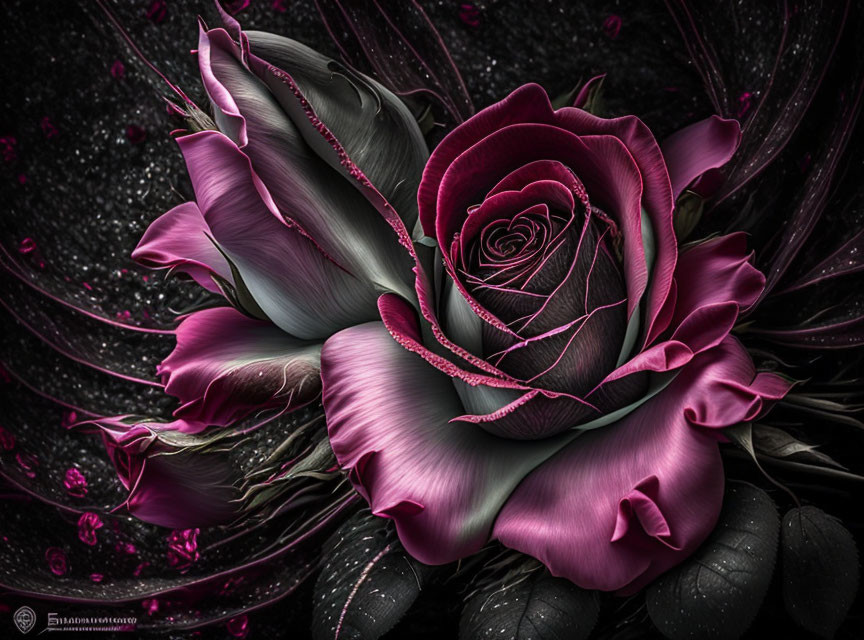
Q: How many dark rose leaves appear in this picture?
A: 4